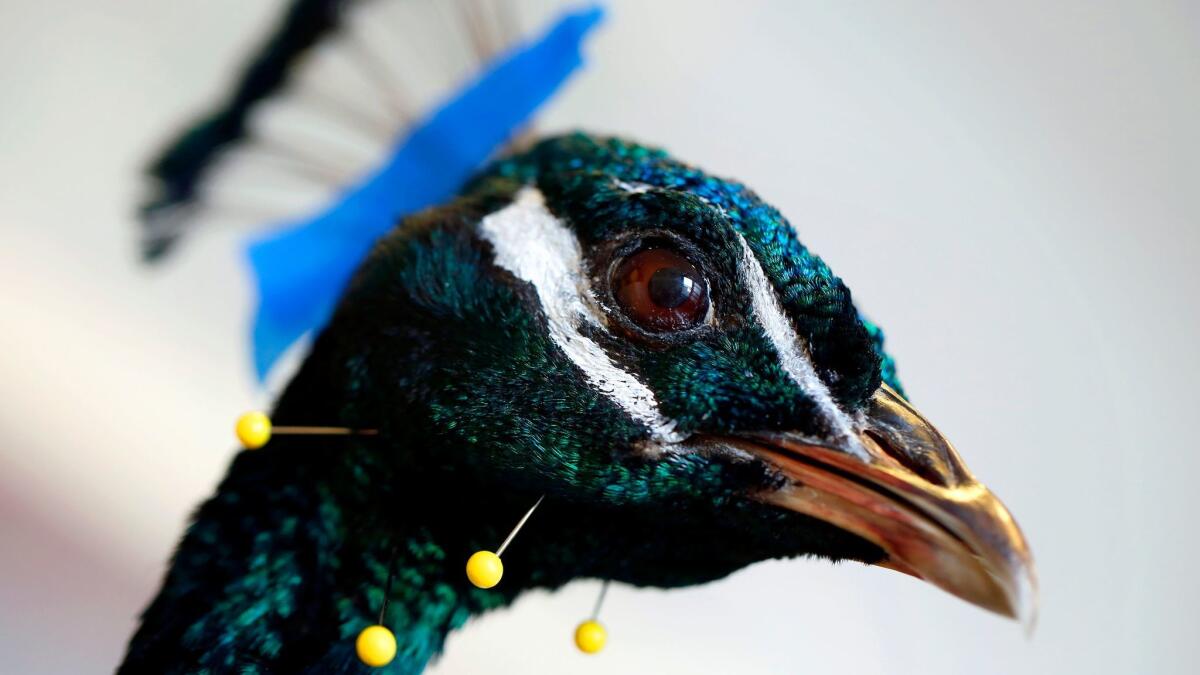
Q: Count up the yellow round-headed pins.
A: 4